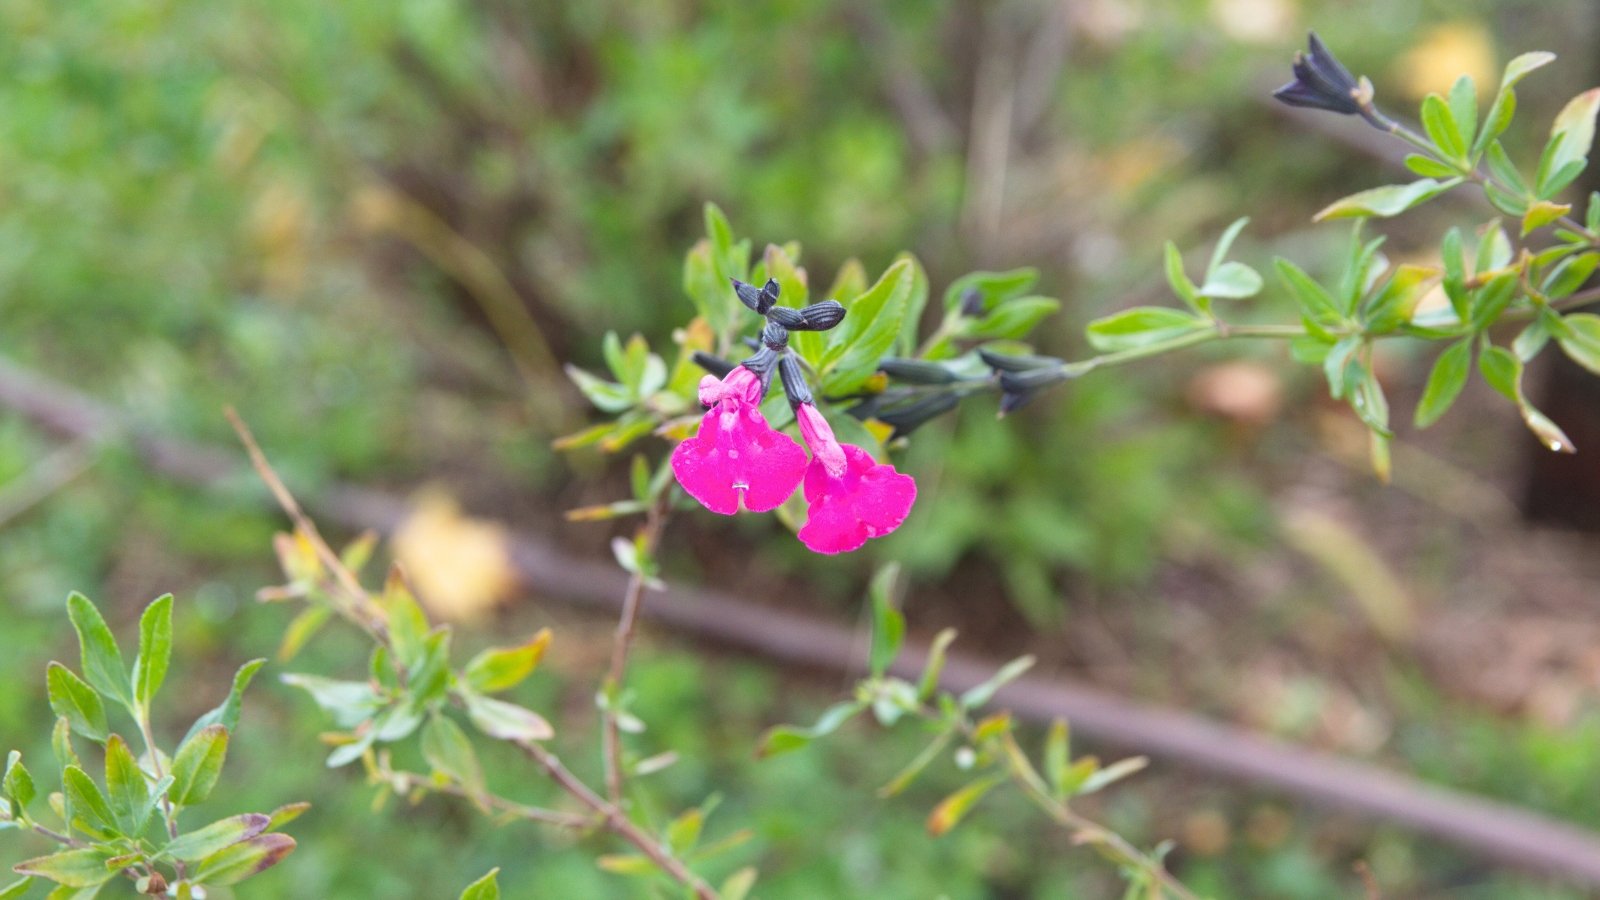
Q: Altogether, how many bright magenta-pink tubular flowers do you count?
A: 2